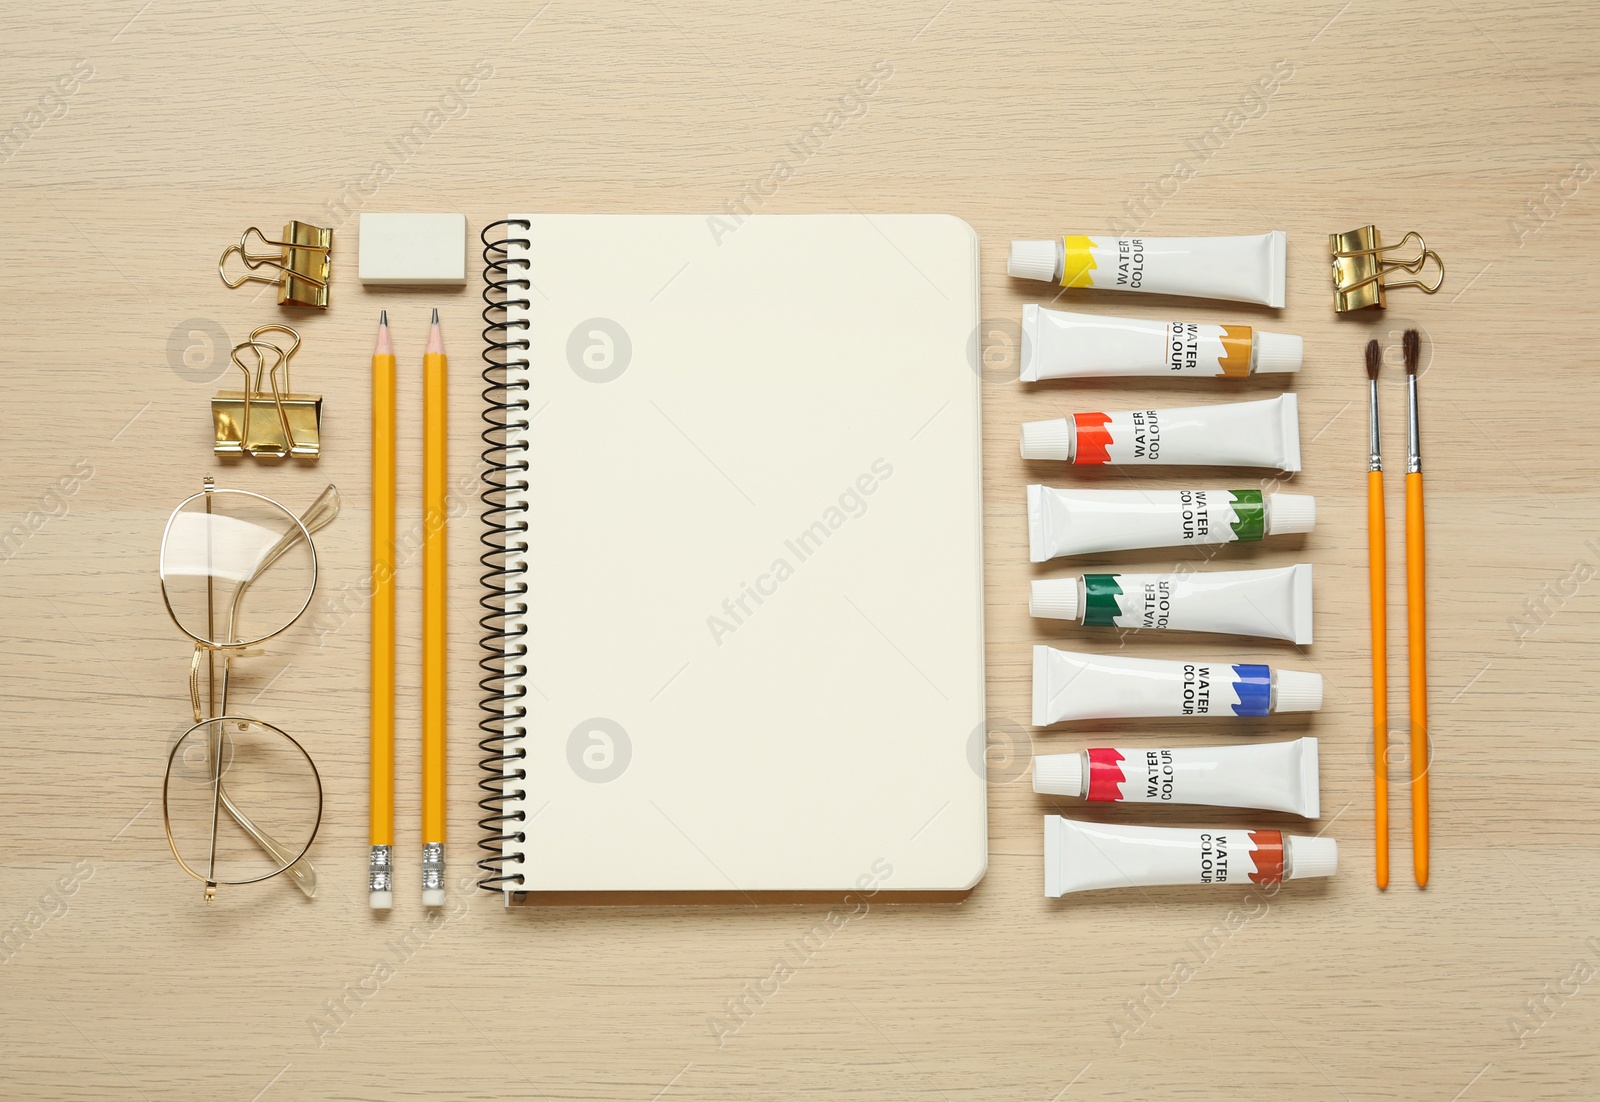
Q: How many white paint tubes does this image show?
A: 8